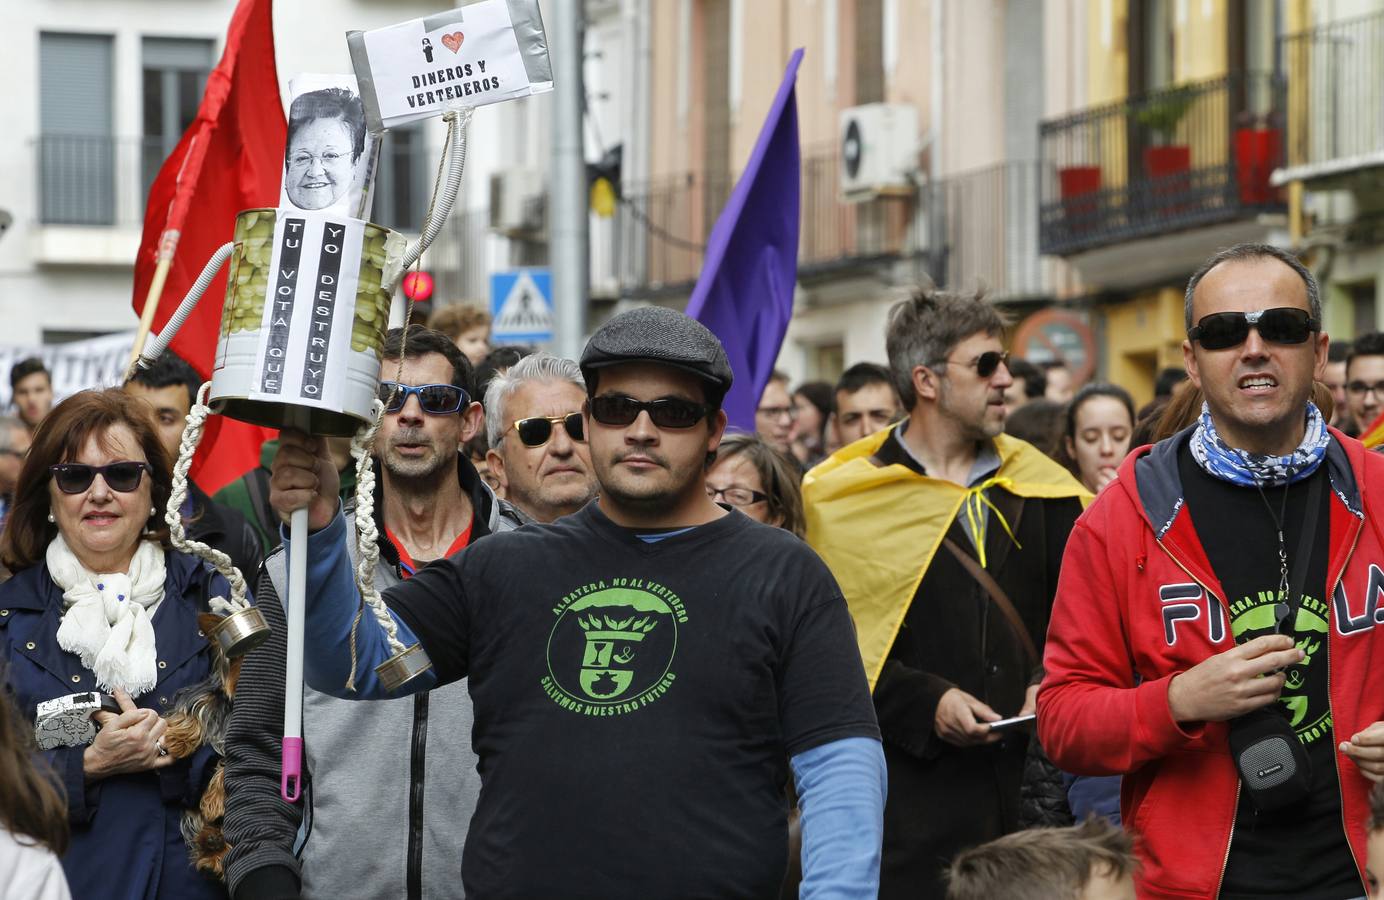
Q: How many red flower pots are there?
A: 3